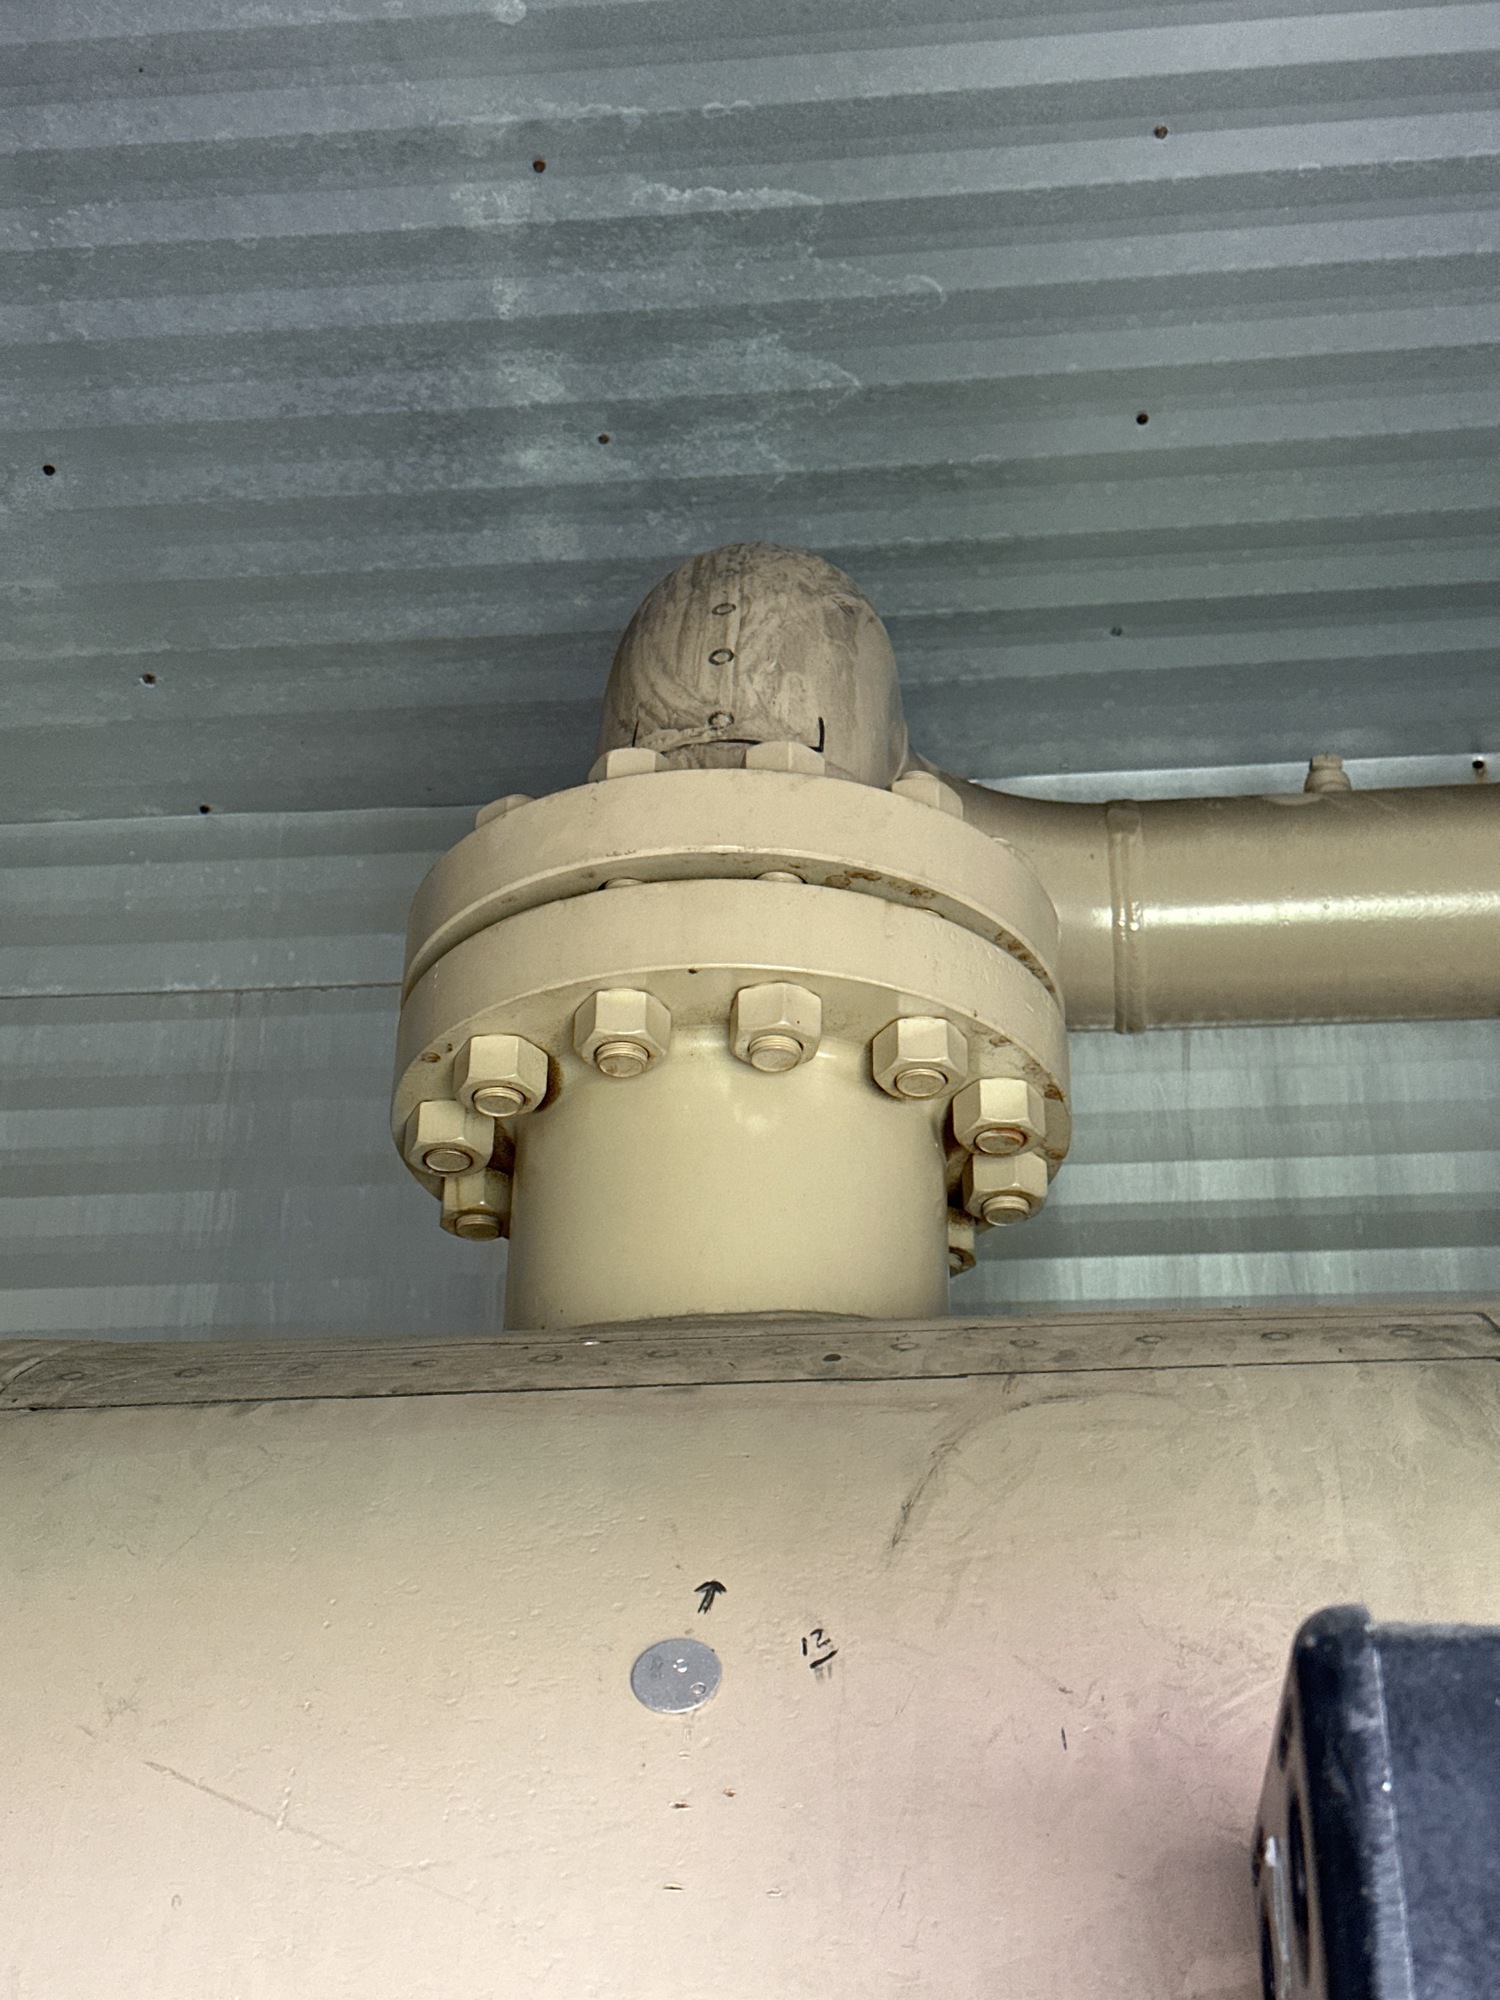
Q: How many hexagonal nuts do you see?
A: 13